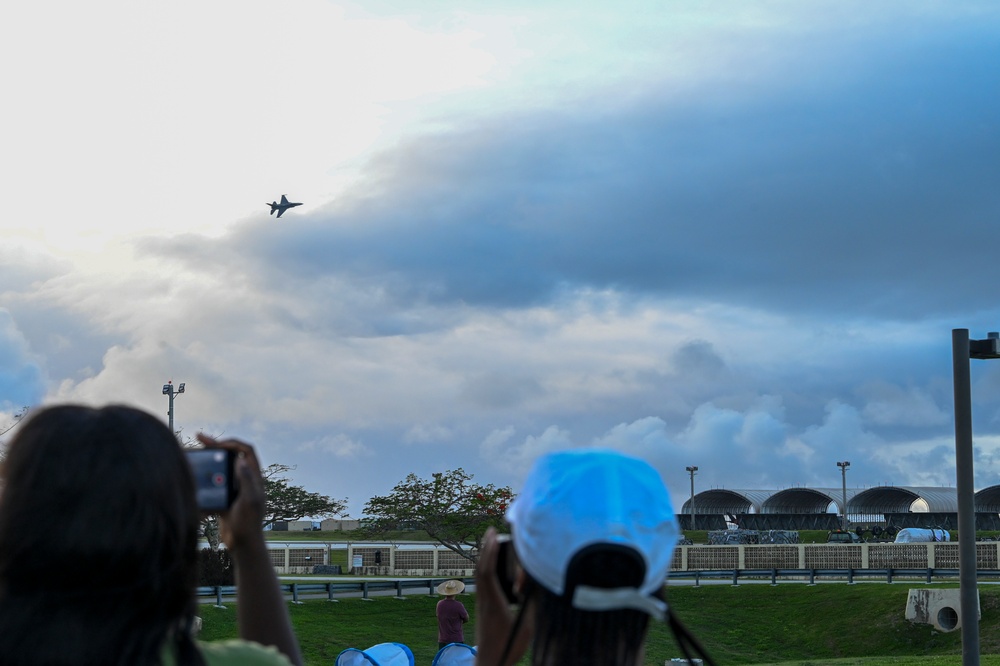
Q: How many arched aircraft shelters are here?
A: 4